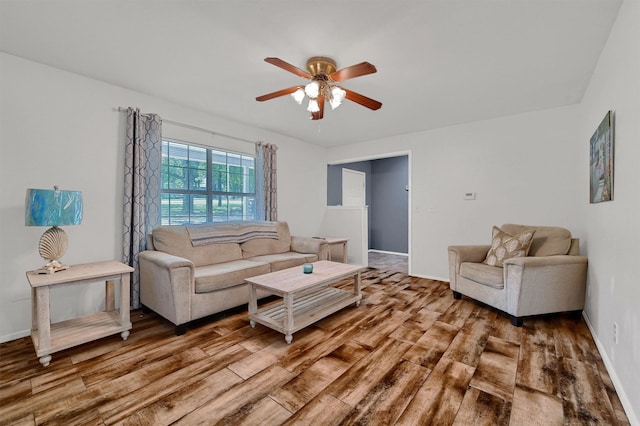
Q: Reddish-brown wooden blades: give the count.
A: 5